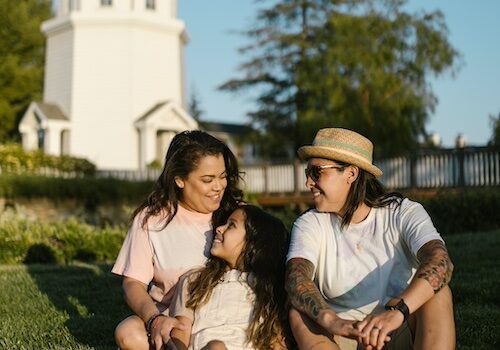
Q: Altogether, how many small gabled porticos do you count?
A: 2